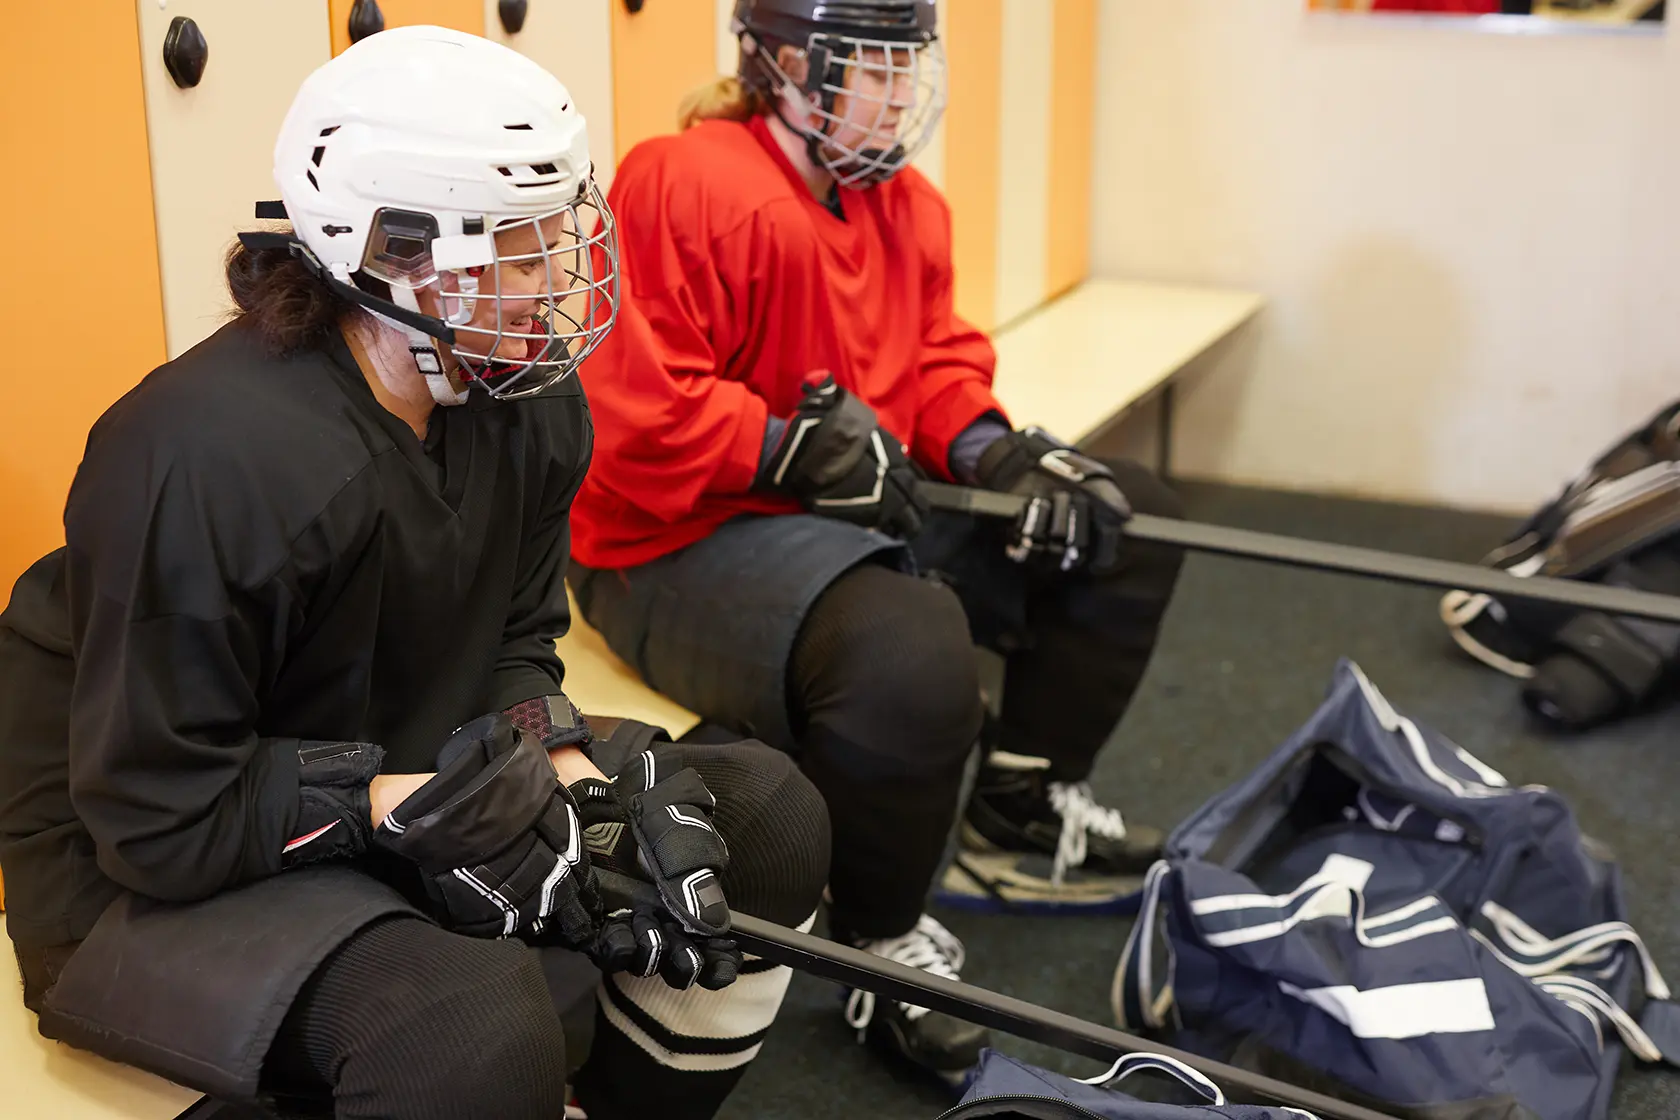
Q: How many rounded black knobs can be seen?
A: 4